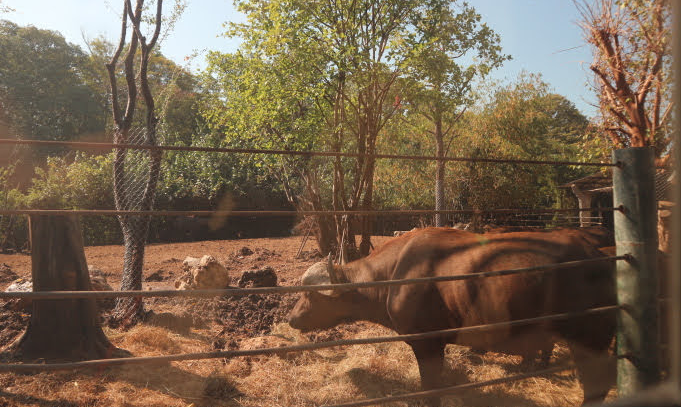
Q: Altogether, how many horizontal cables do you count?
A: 5